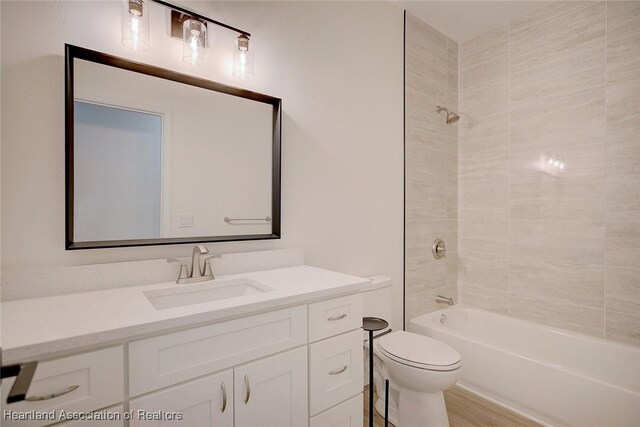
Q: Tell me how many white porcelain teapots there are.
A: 0